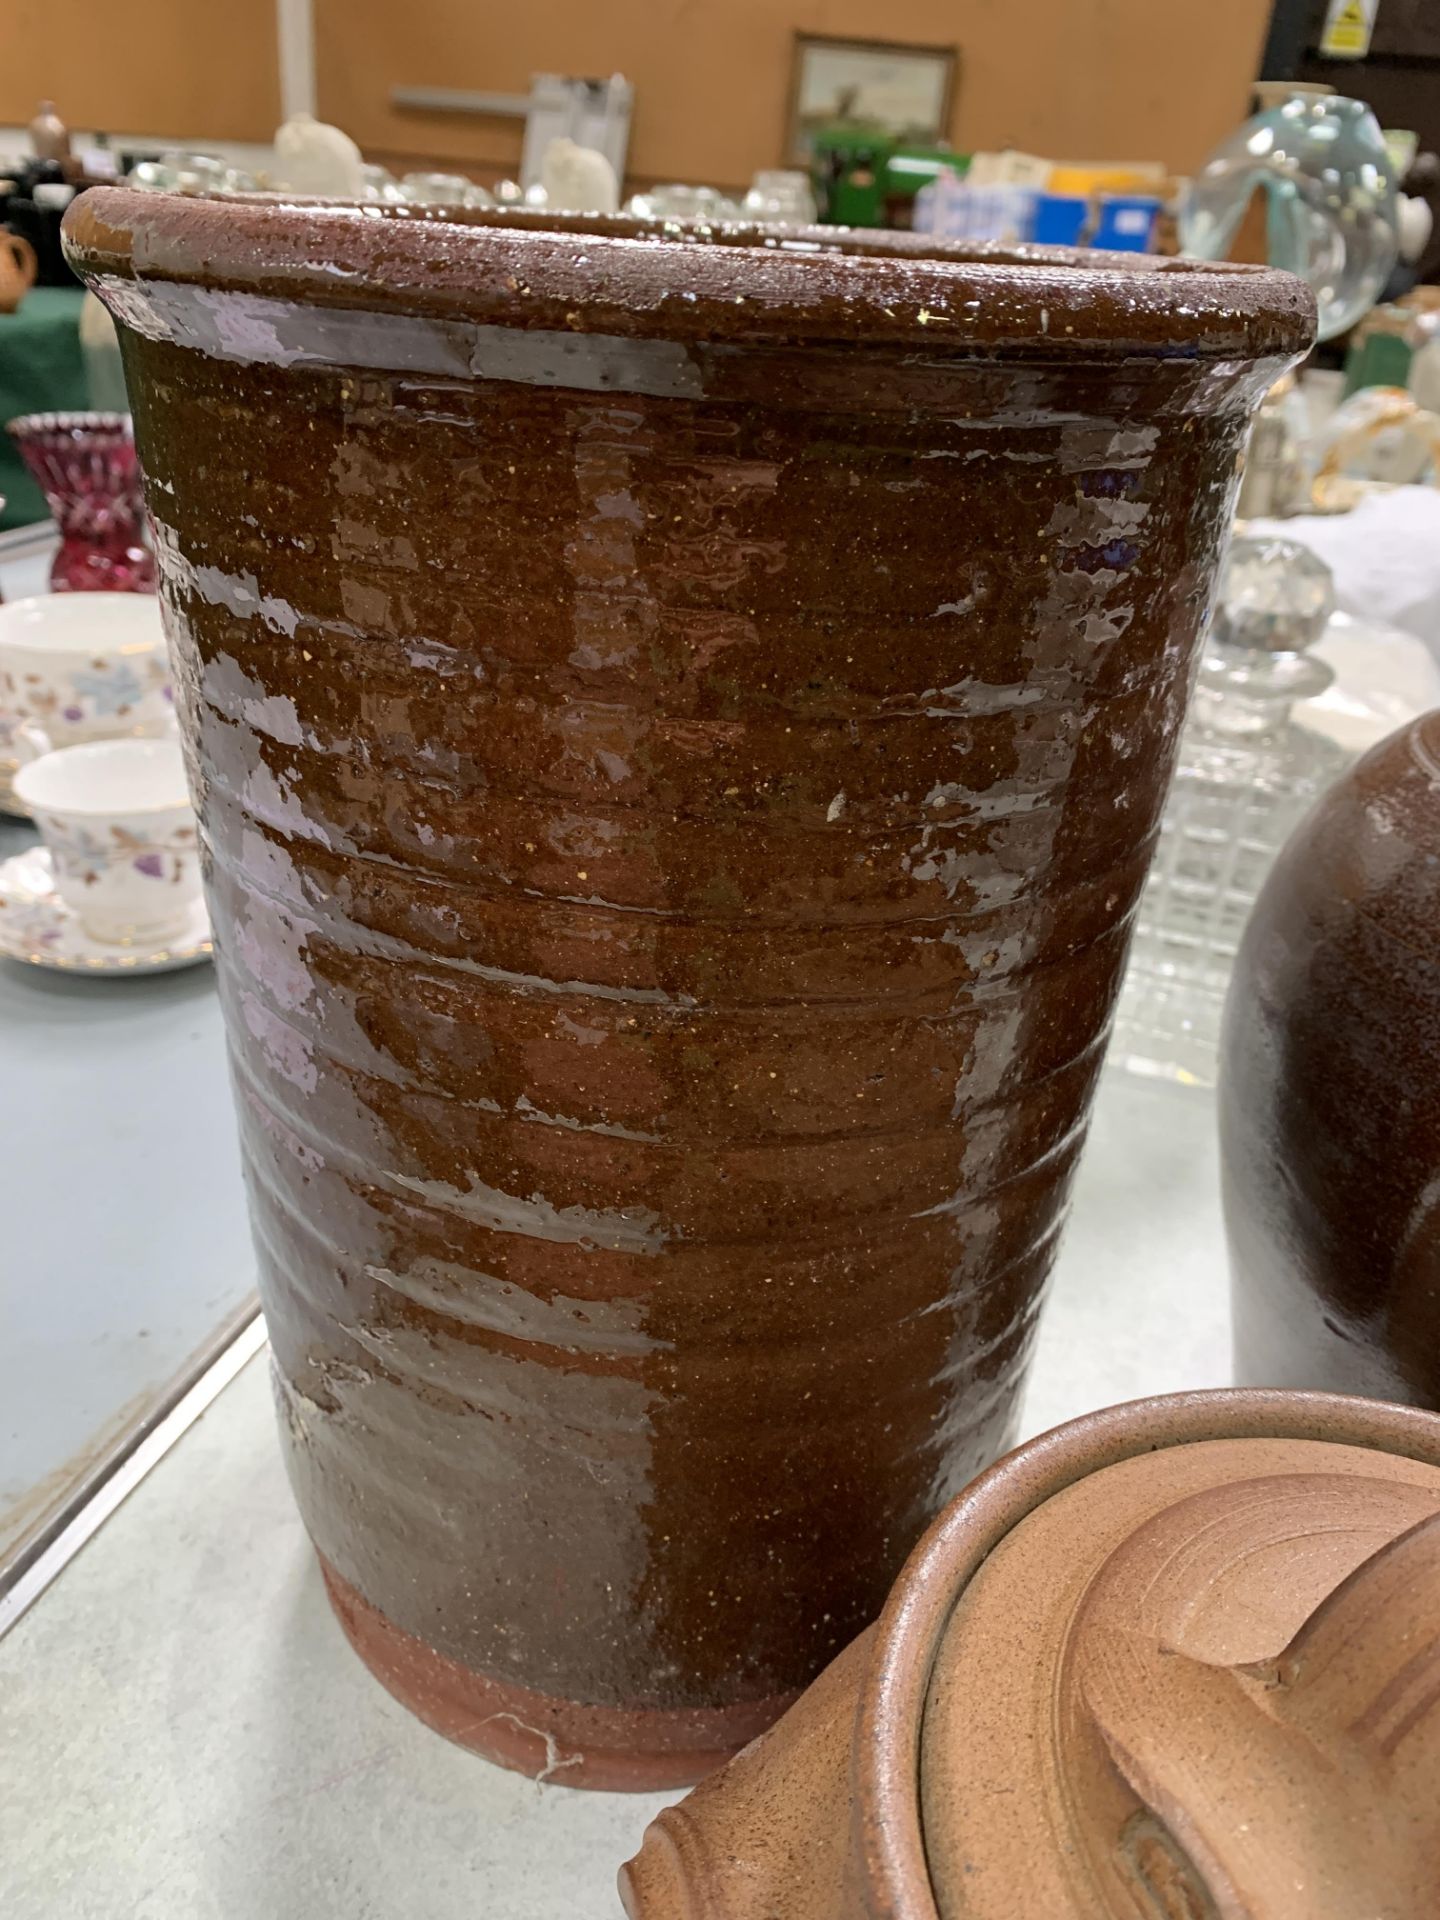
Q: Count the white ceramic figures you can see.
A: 2